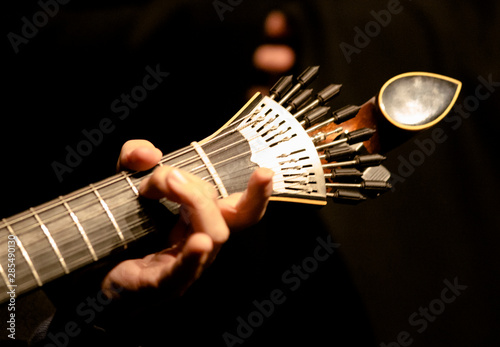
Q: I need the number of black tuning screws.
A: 12